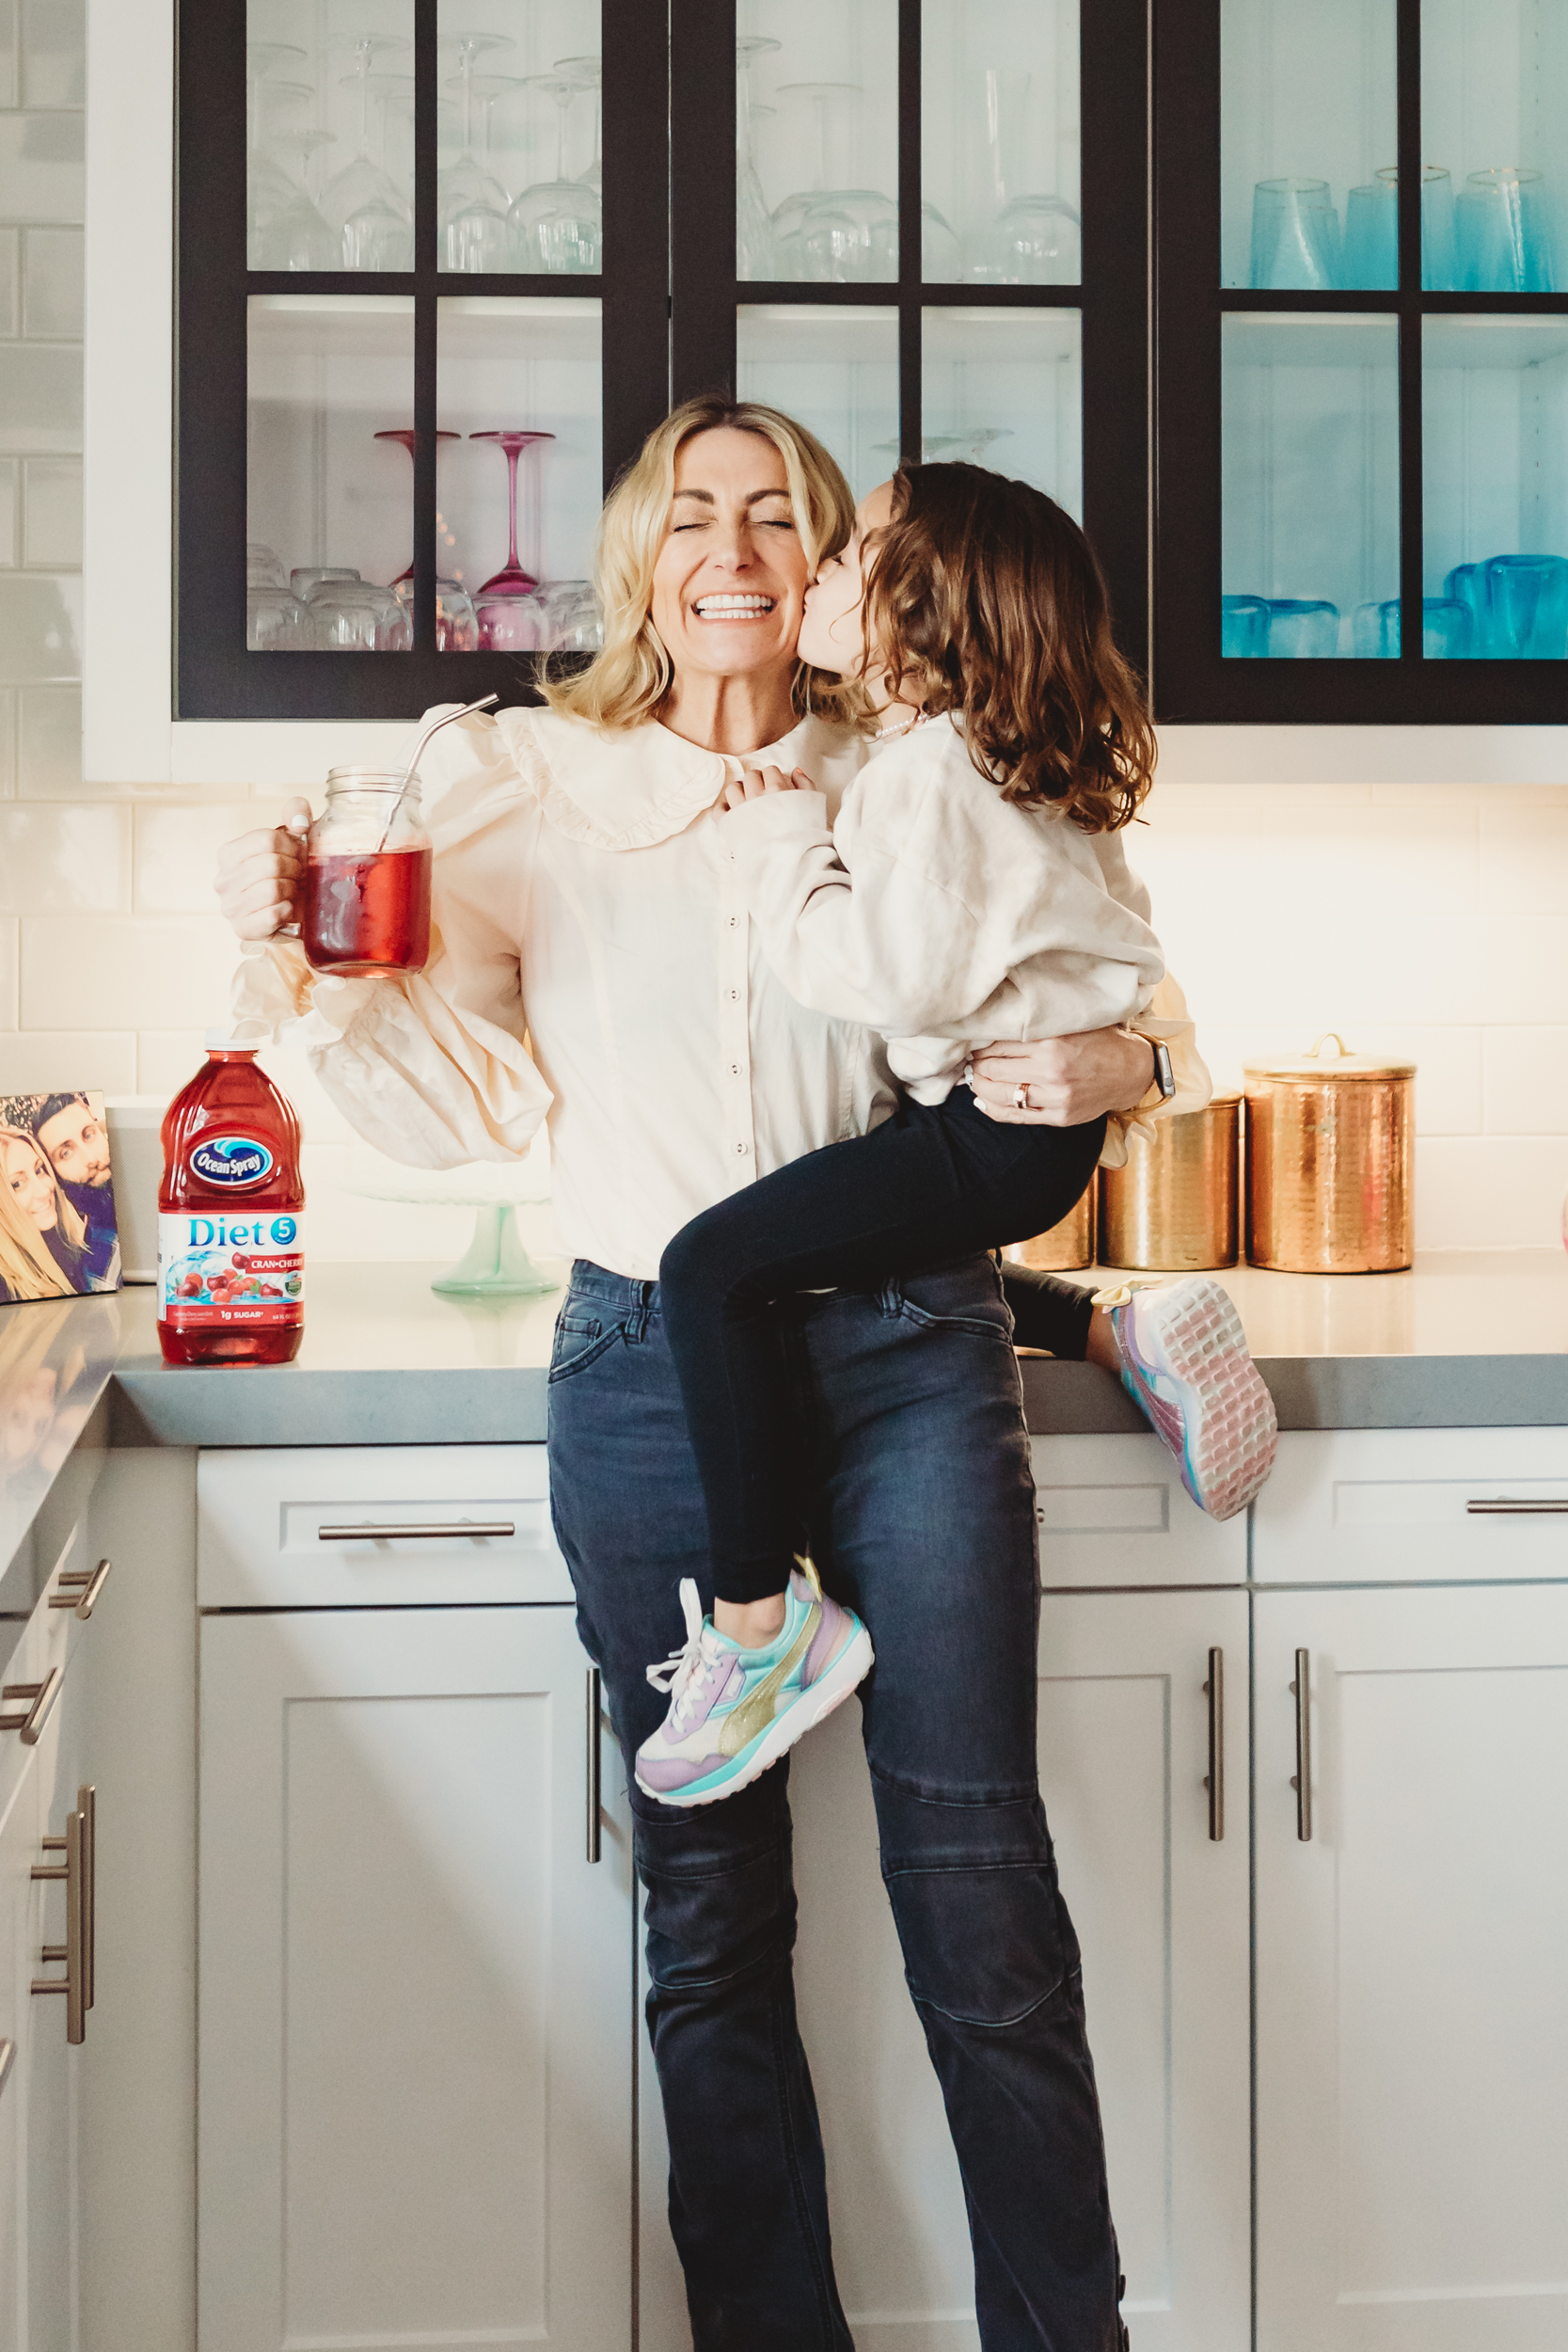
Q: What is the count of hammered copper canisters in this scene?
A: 3